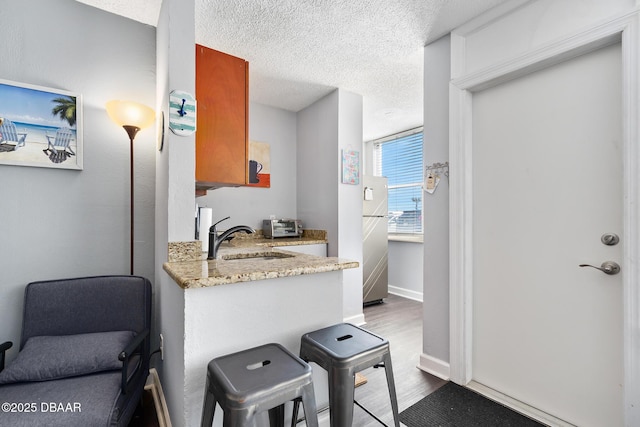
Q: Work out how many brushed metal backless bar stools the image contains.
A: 2